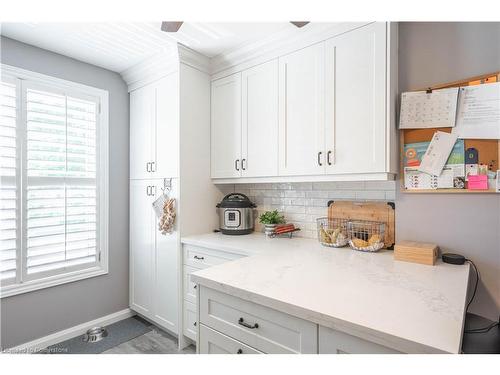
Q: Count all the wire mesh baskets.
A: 2